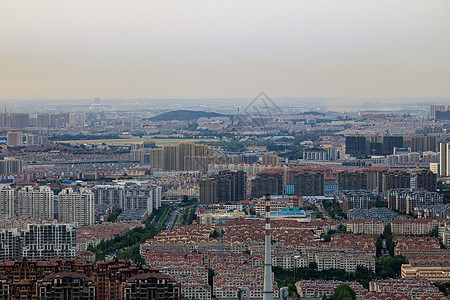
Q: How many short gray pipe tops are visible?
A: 2